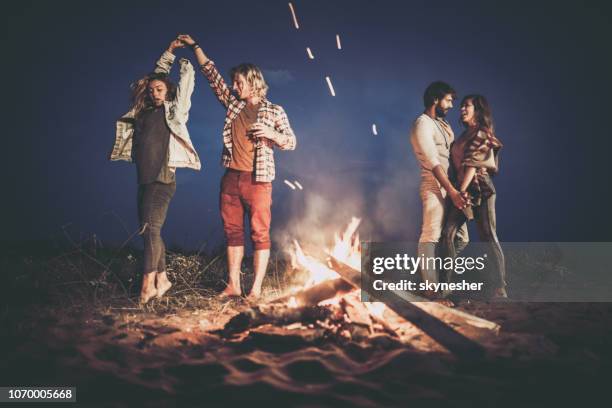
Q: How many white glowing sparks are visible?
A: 7